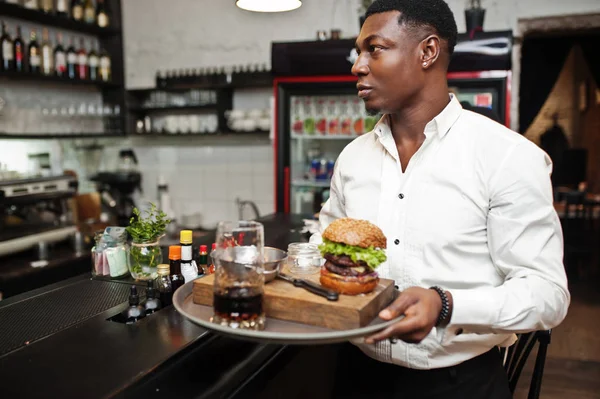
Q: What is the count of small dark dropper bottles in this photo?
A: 2